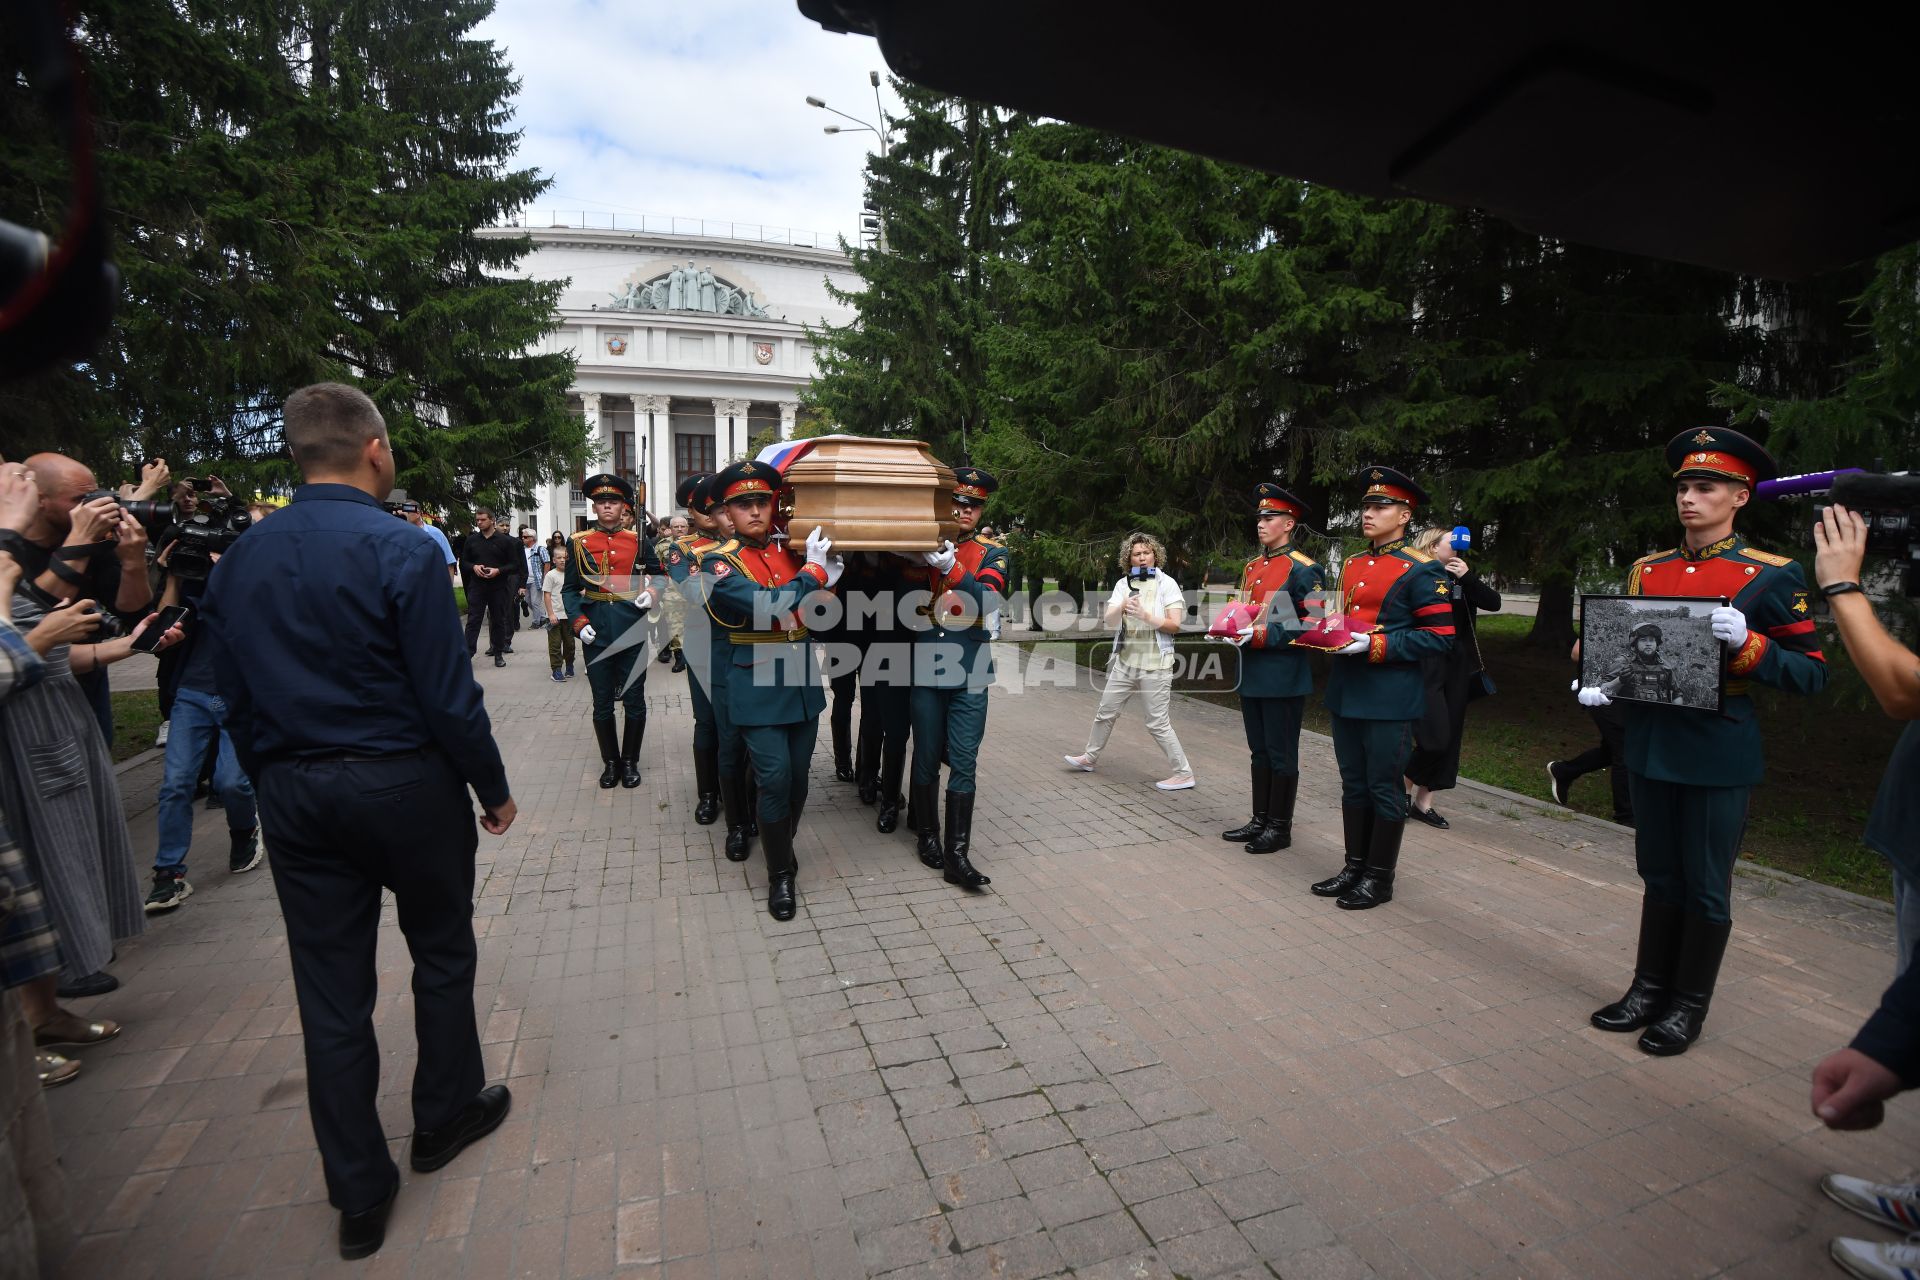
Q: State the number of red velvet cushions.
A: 2